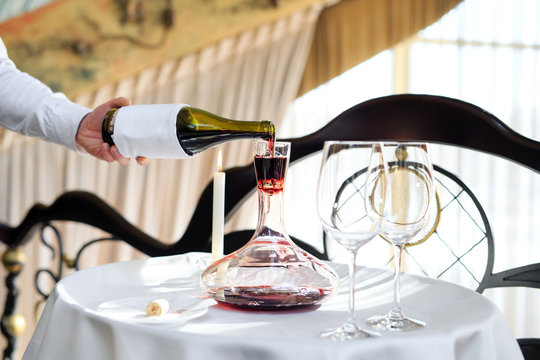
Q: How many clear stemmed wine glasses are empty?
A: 2